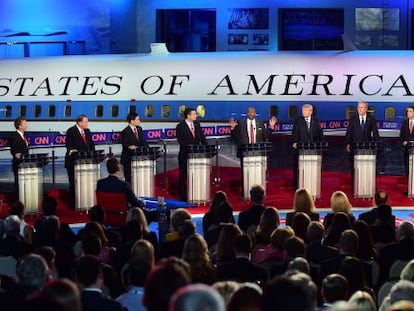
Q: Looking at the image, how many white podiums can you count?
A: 8